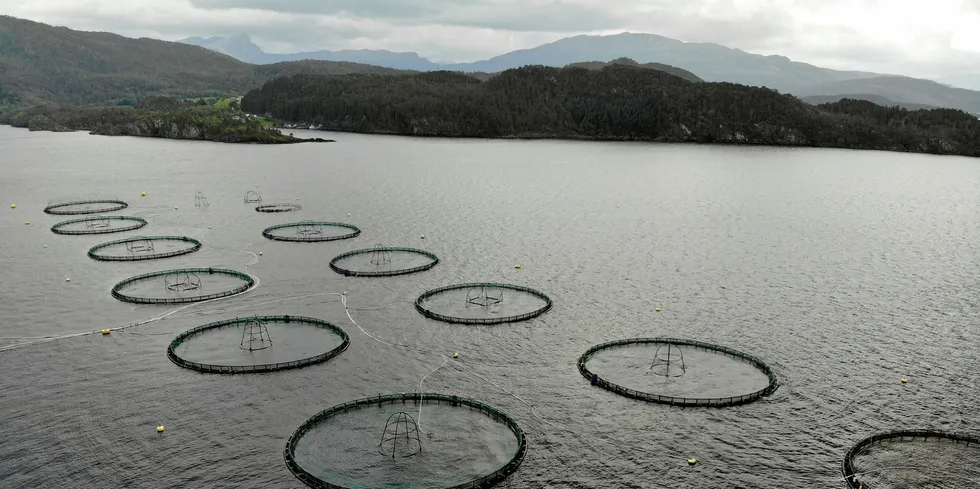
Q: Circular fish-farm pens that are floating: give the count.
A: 12